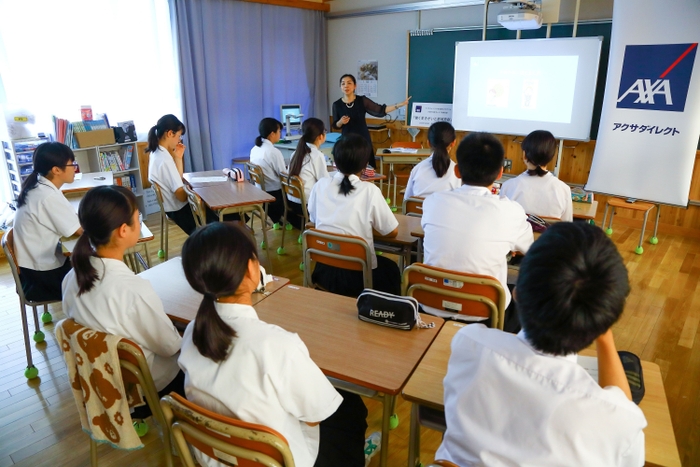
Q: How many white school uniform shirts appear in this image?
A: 11